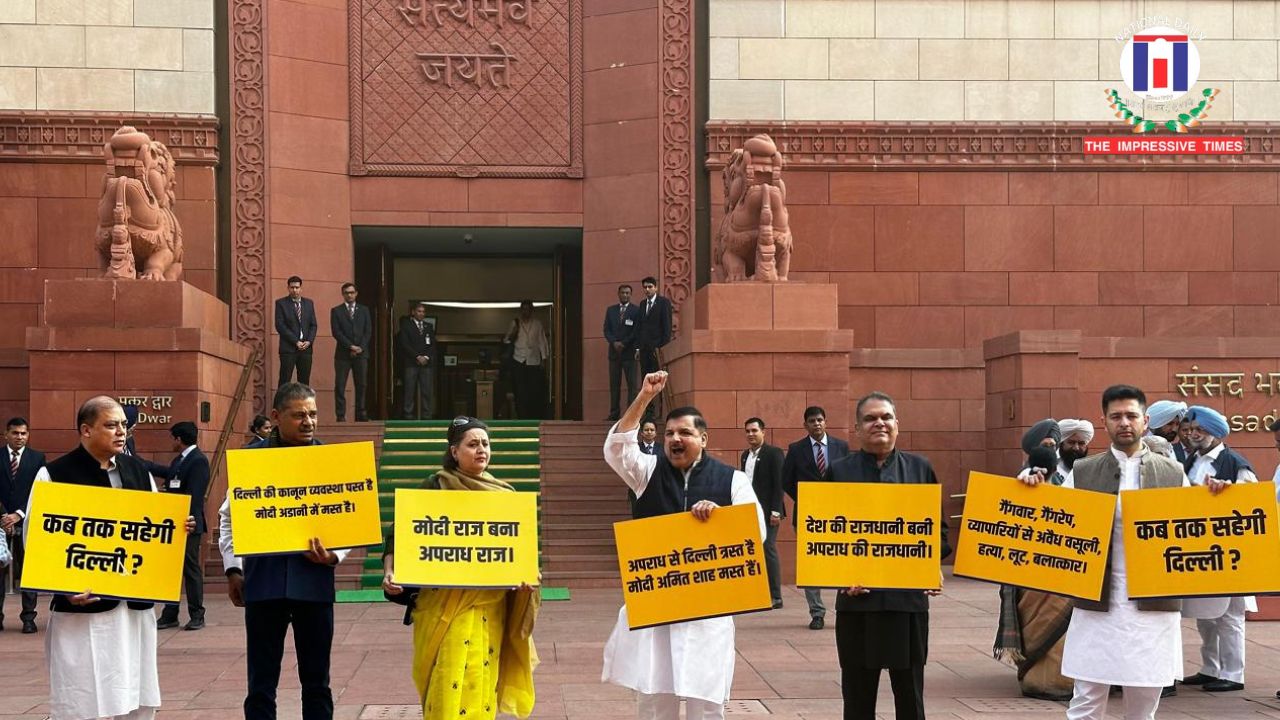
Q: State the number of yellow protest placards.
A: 7